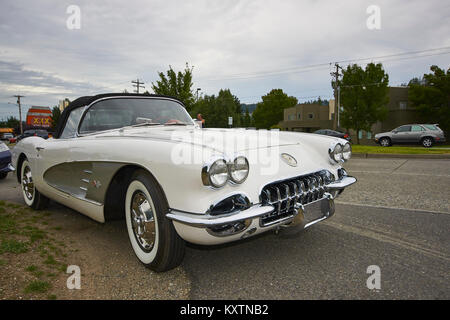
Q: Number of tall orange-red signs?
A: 1